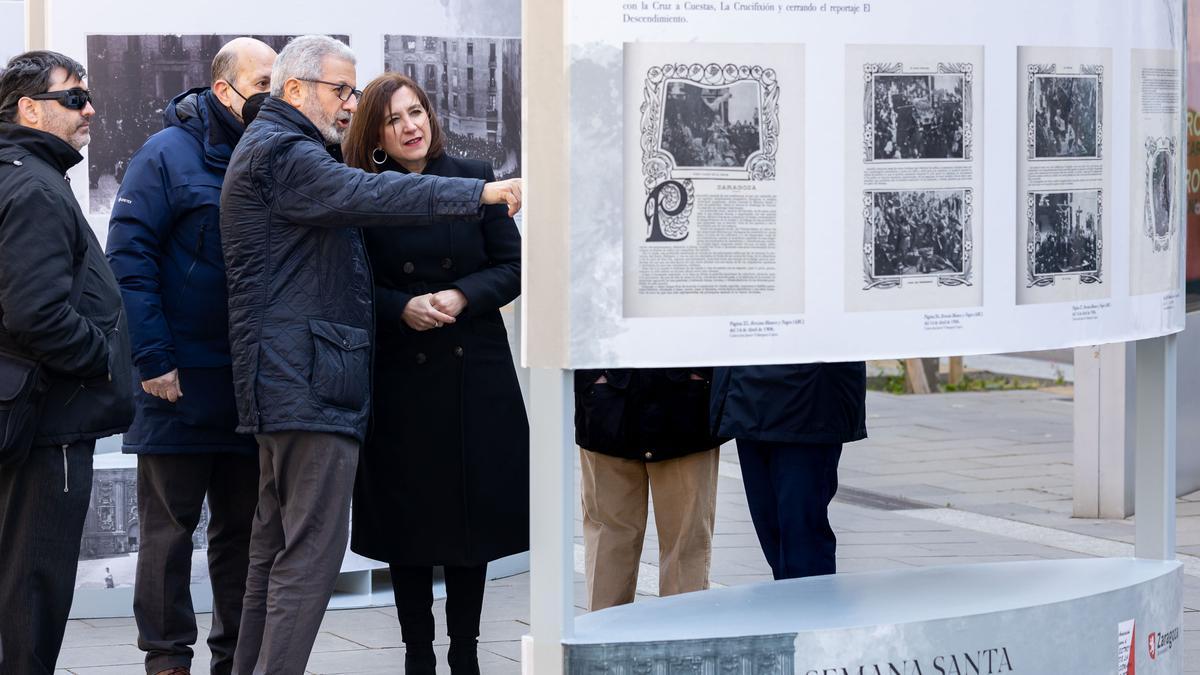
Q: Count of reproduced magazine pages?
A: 4